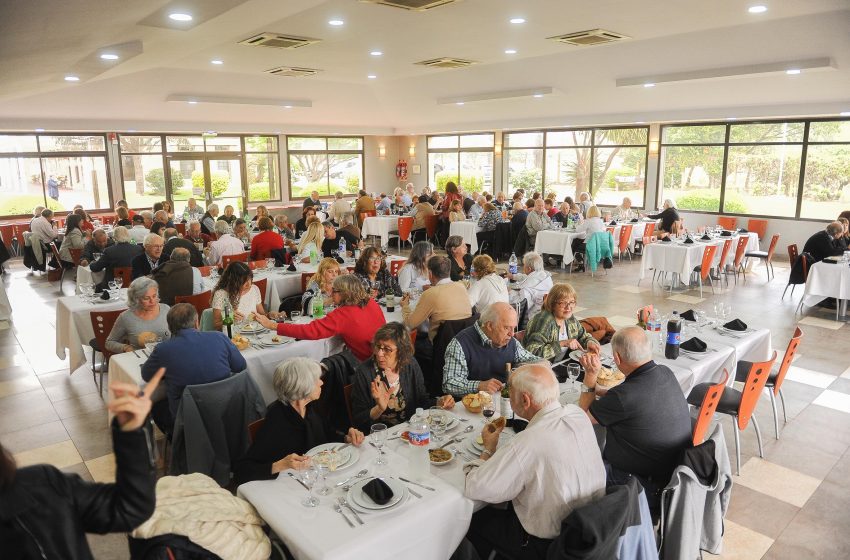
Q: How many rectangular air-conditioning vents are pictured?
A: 5